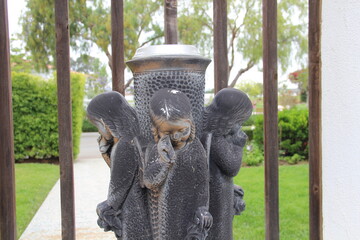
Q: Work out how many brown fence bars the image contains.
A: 7